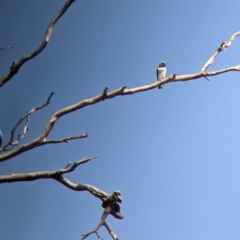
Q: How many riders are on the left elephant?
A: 0